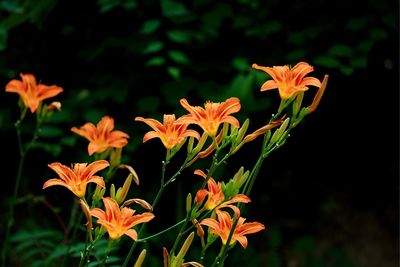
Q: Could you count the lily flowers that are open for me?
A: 9